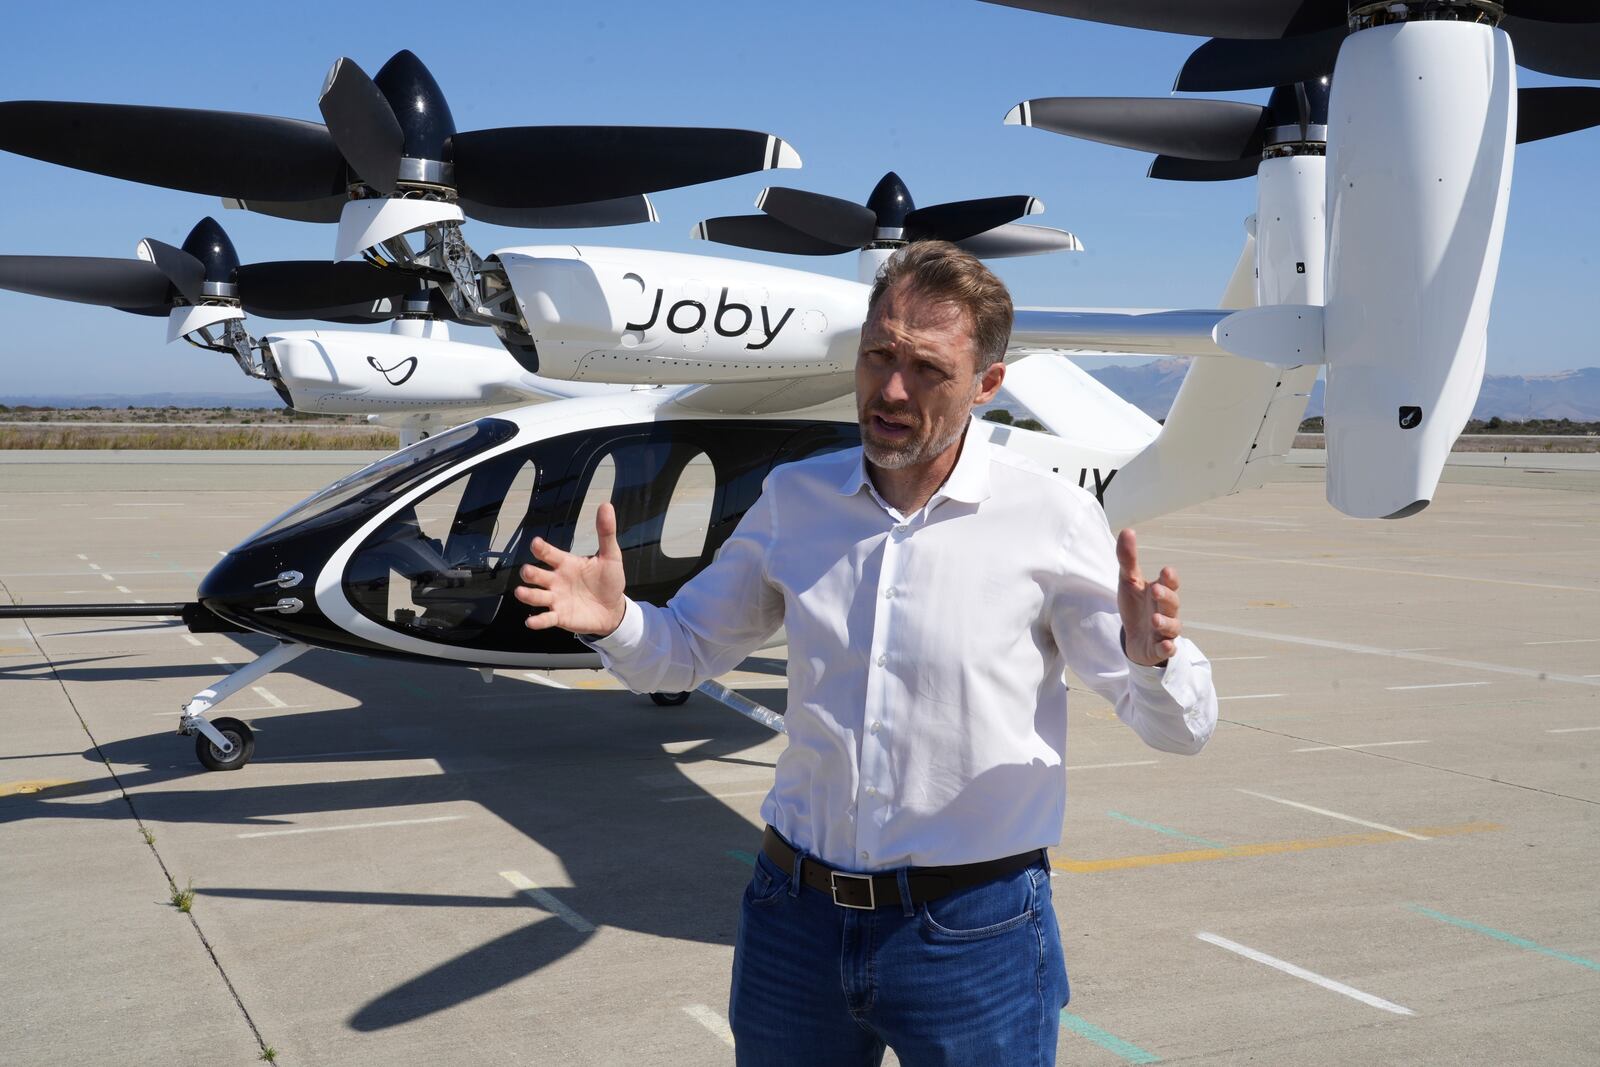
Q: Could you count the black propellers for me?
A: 6